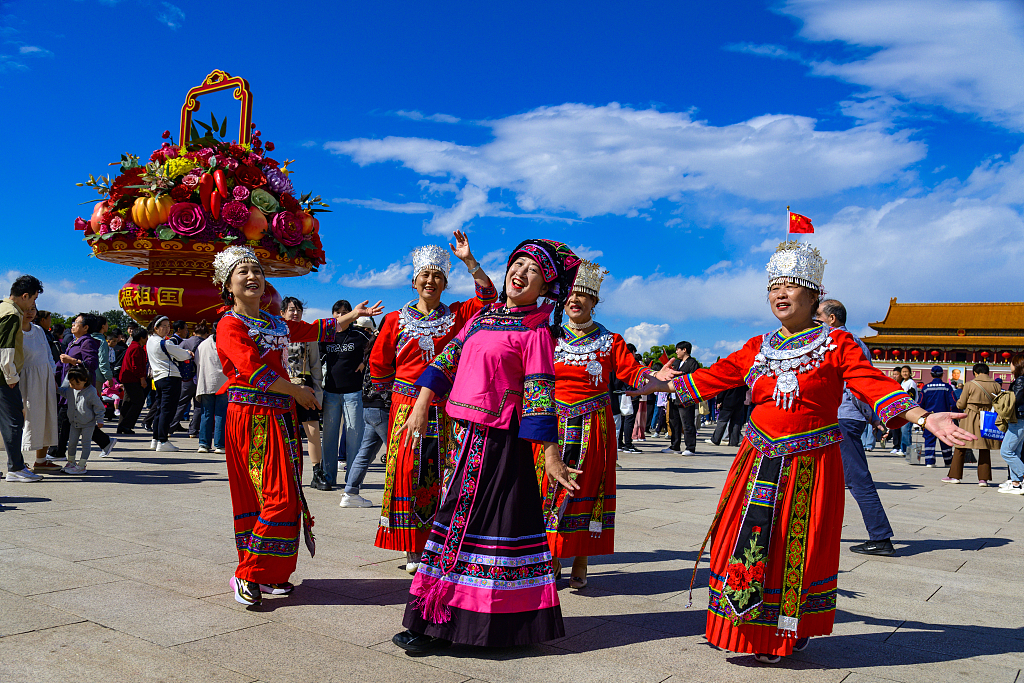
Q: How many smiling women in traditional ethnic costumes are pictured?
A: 5